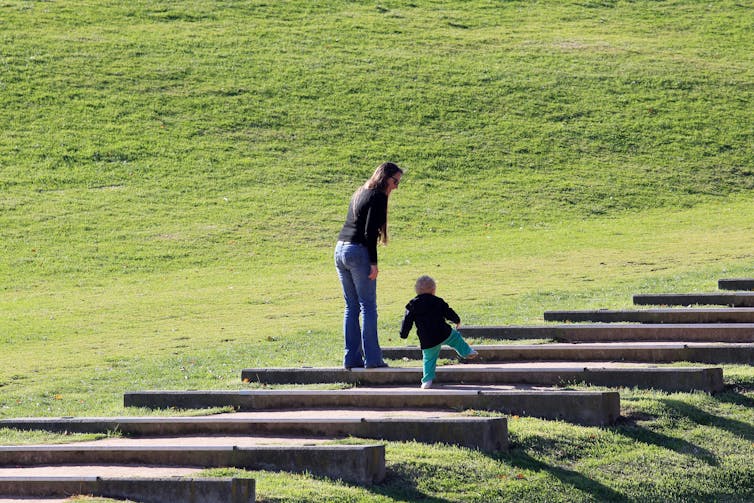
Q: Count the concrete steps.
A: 10